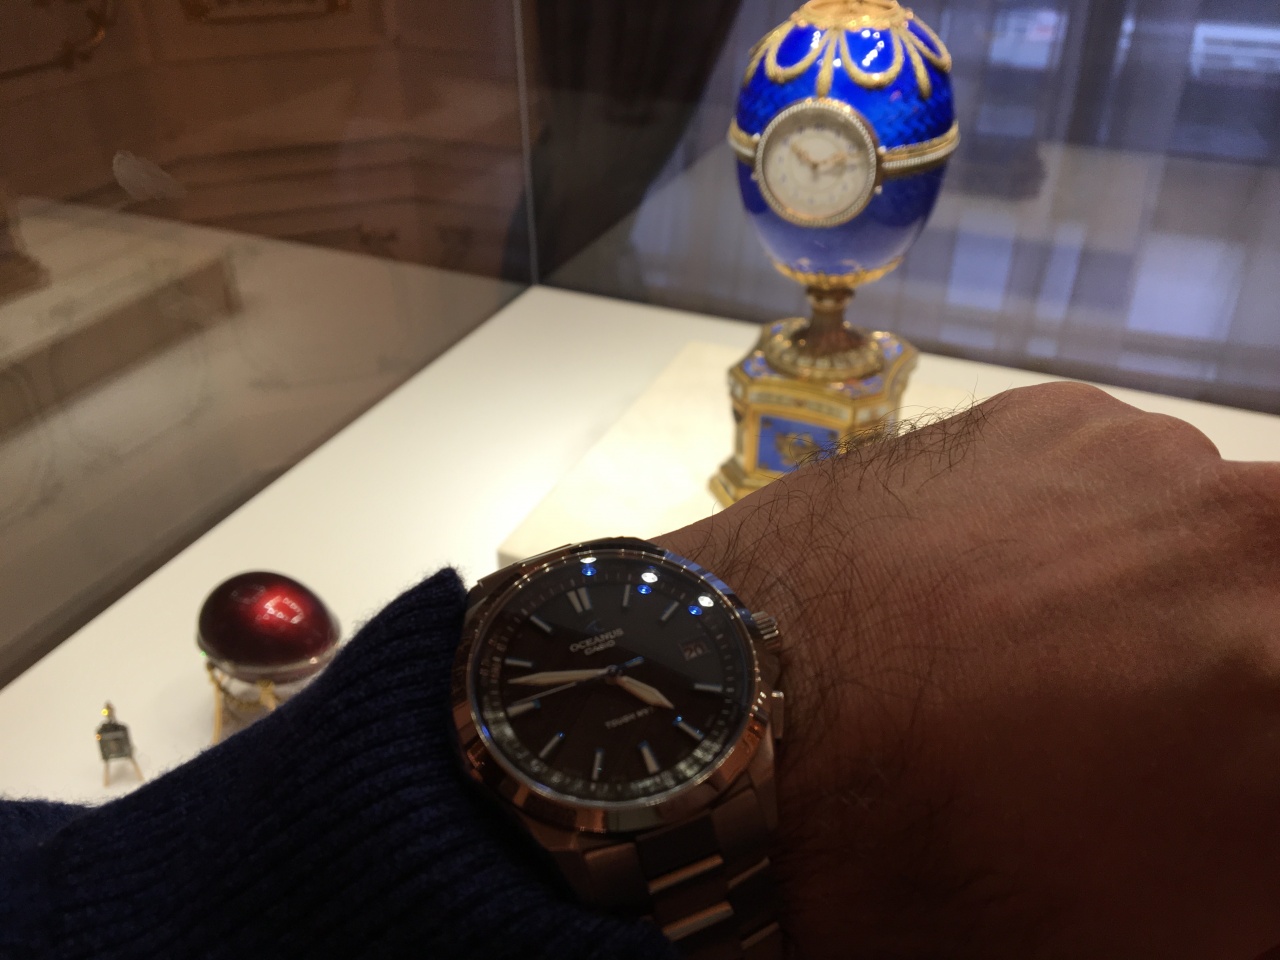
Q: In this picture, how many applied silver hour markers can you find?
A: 11